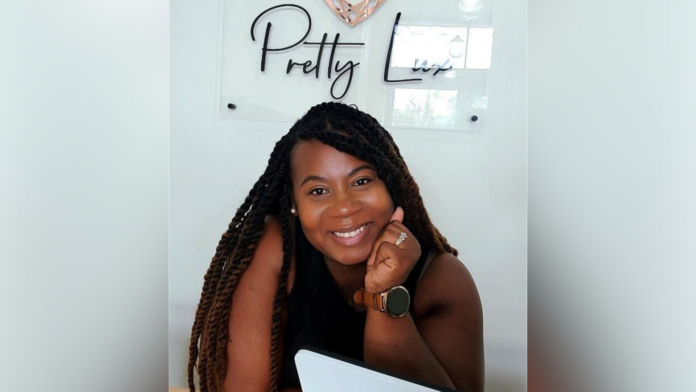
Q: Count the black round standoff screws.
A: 2